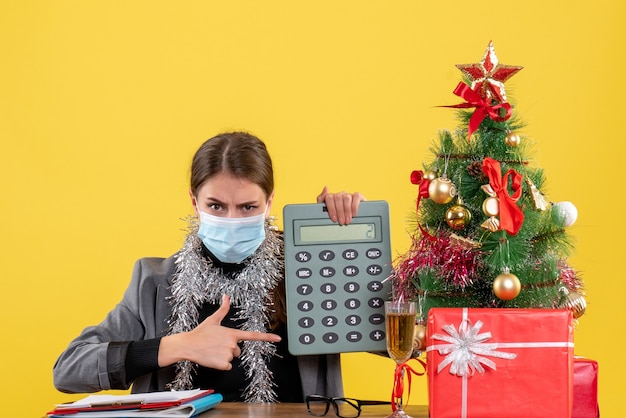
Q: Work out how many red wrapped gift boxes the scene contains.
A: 2